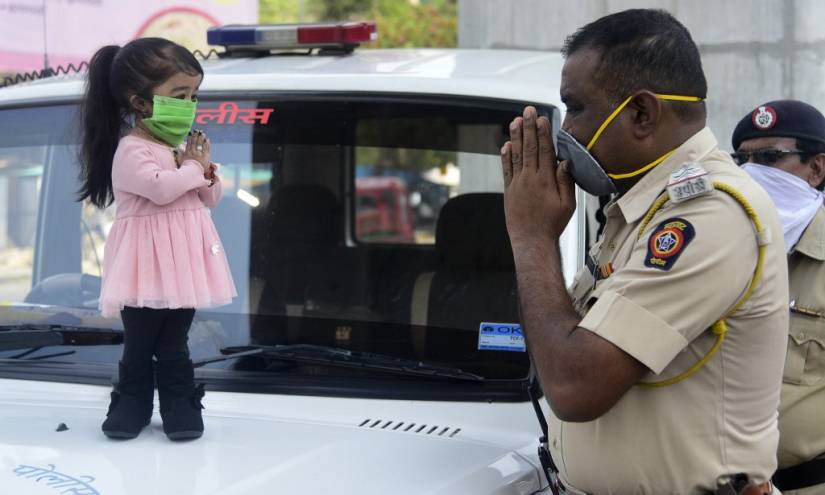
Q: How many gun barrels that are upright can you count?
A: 0